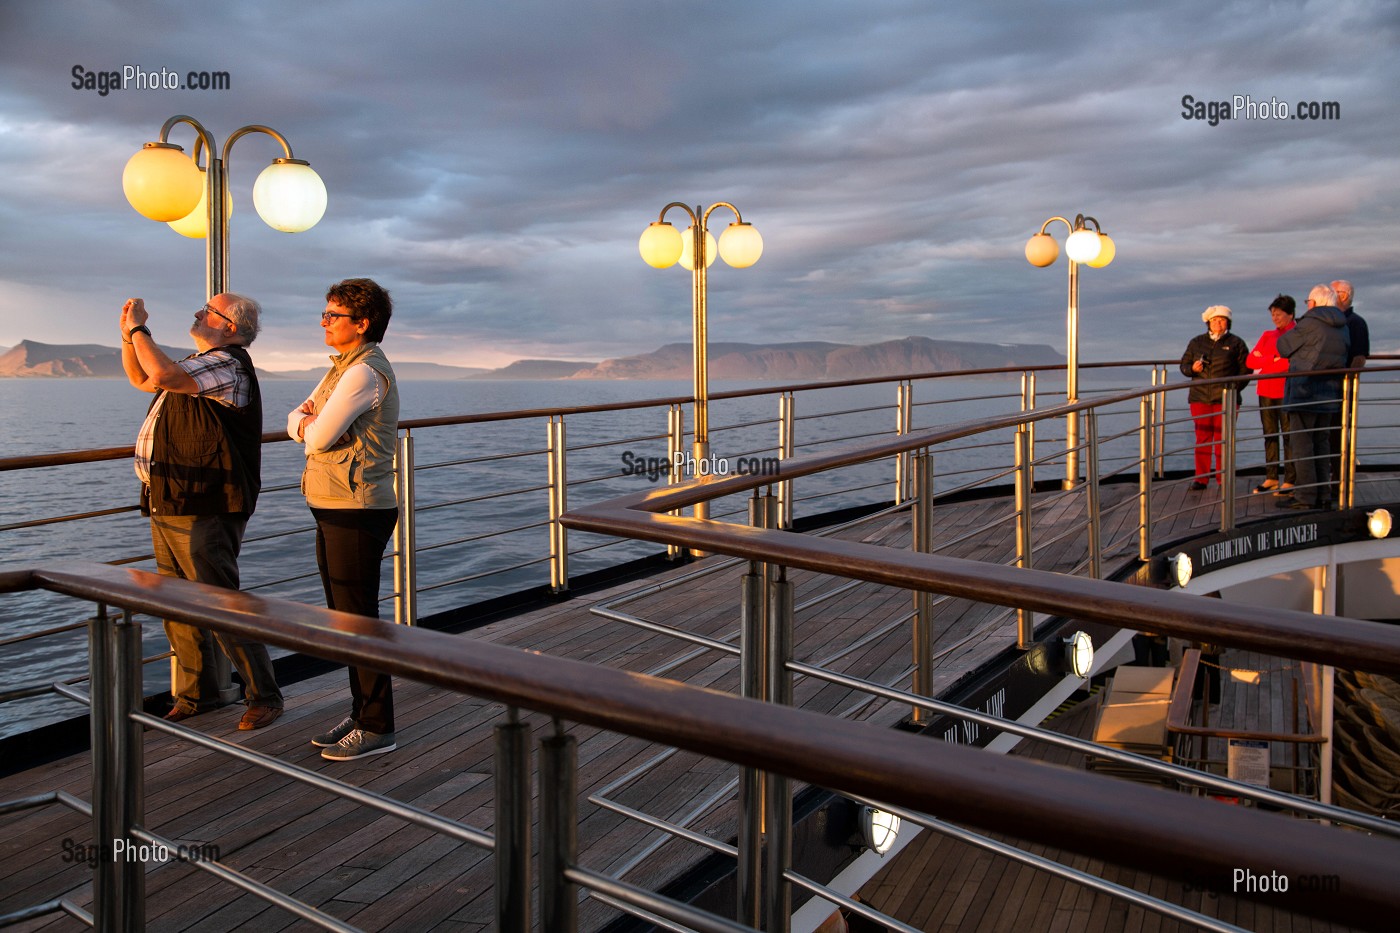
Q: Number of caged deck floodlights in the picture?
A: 4